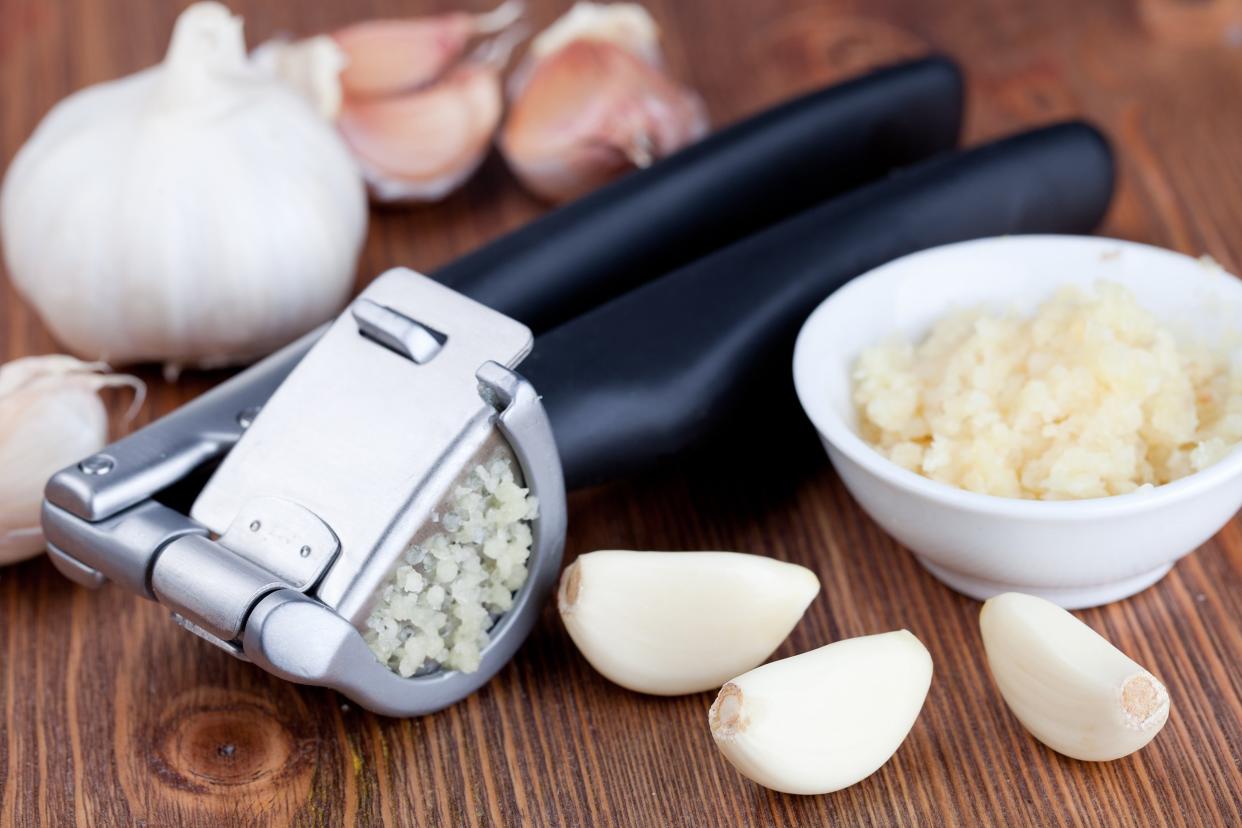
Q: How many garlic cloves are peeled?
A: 3